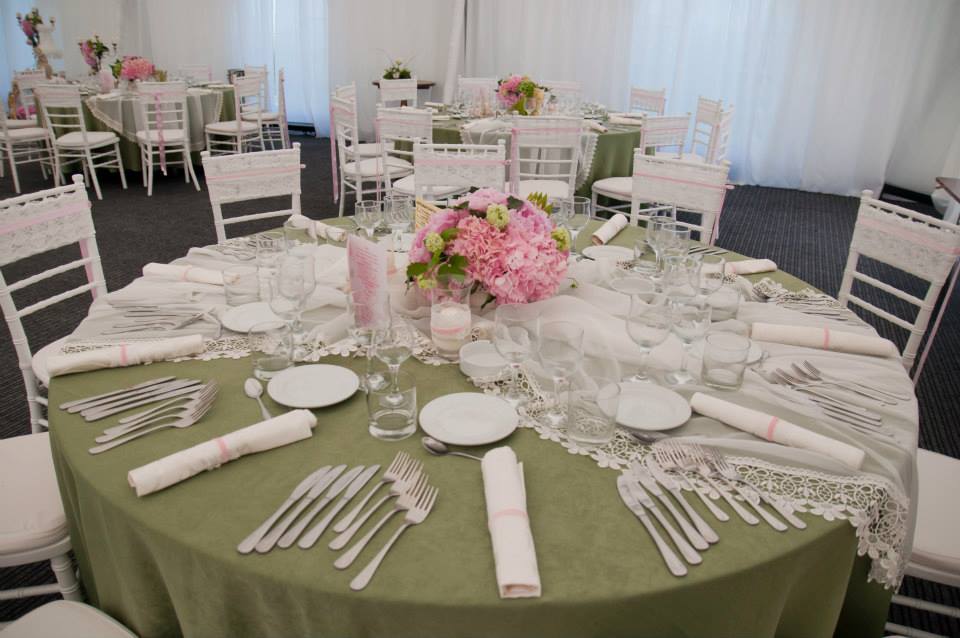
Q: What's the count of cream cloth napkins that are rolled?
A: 9